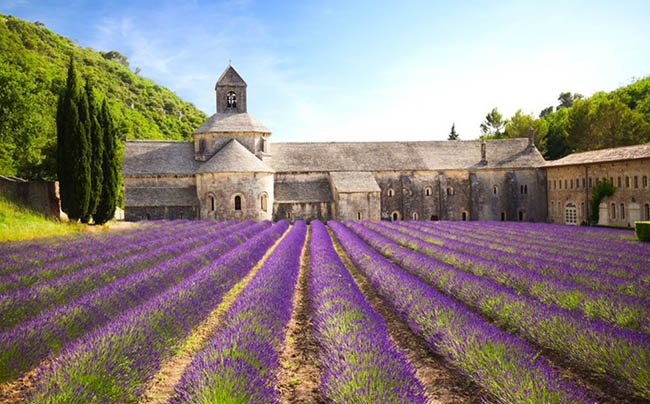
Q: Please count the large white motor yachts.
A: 0